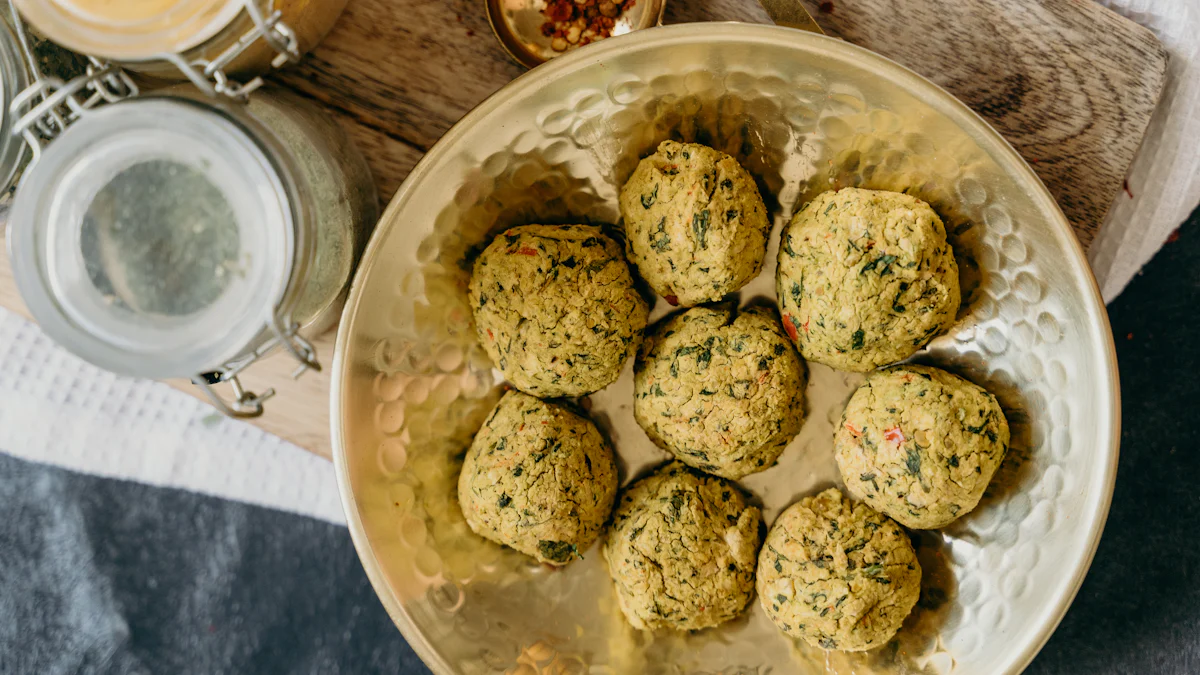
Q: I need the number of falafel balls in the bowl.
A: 8